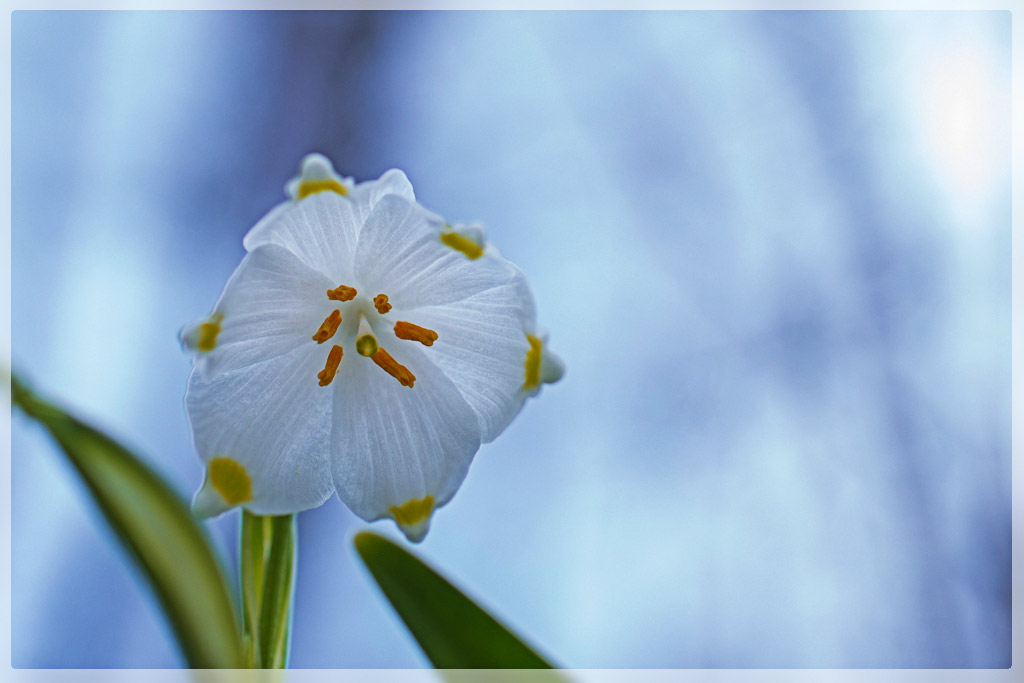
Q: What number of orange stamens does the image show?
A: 6